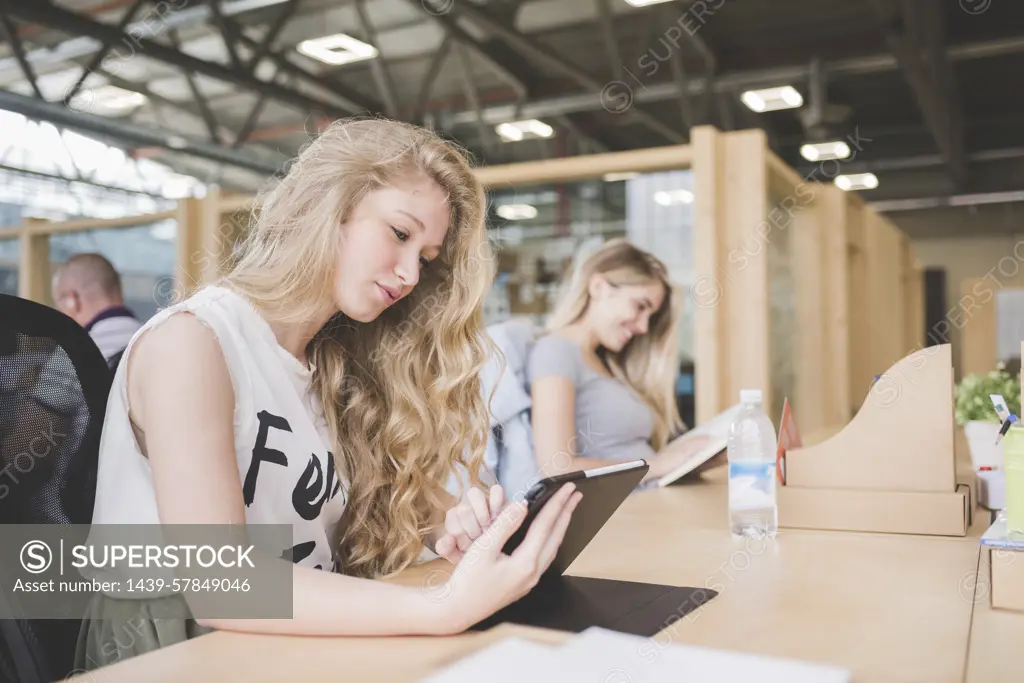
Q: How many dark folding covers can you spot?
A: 1